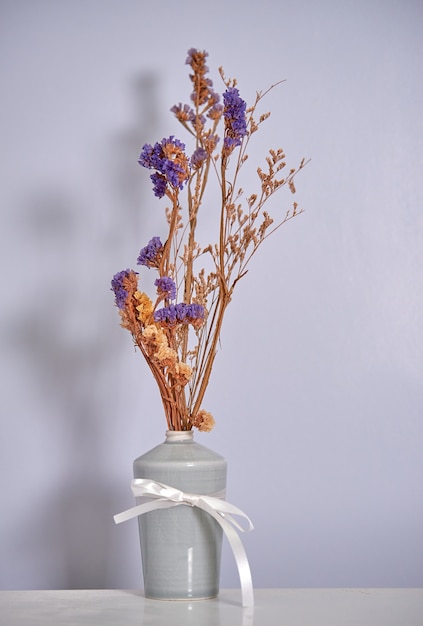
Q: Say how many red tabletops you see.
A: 0